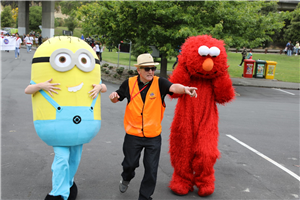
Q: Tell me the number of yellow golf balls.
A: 0